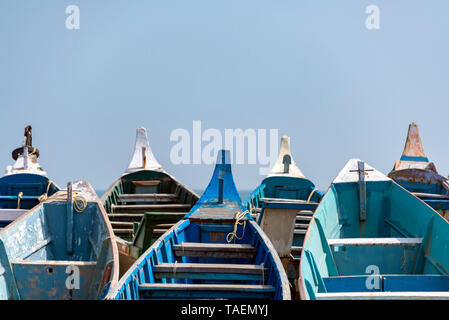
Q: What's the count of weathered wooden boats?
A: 7